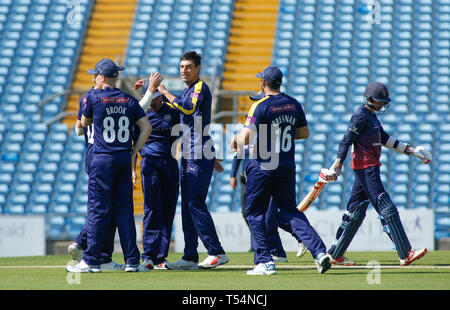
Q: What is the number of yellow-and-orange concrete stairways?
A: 2